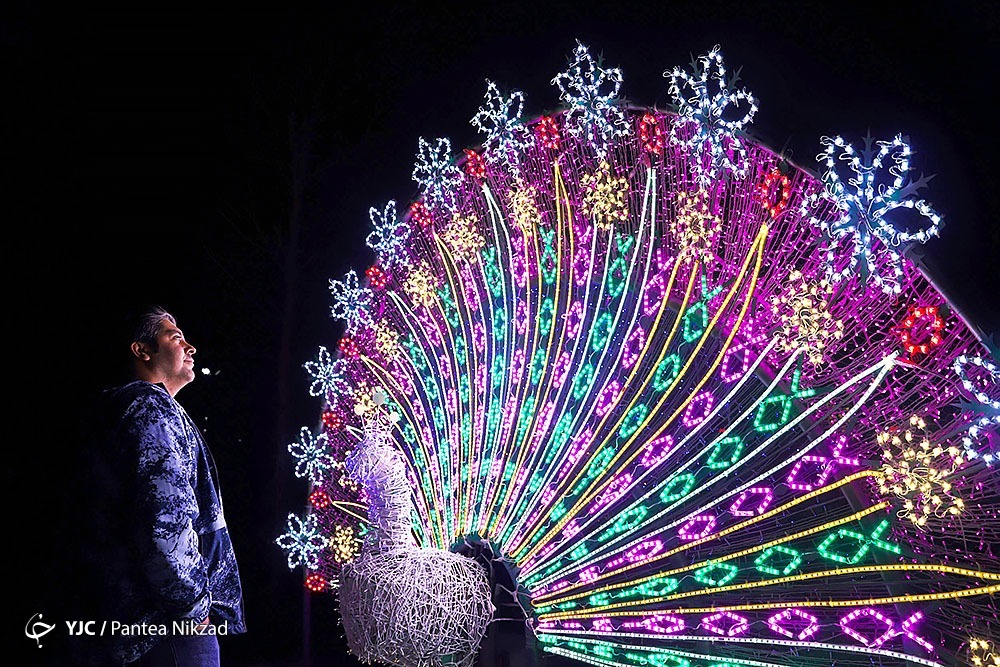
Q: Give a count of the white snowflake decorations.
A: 11